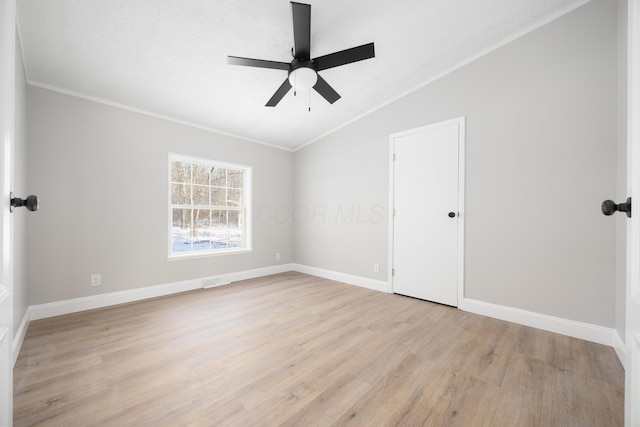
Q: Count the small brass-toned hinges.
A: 3